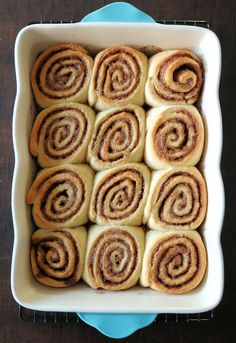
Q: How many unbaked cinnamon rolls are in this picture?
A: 0